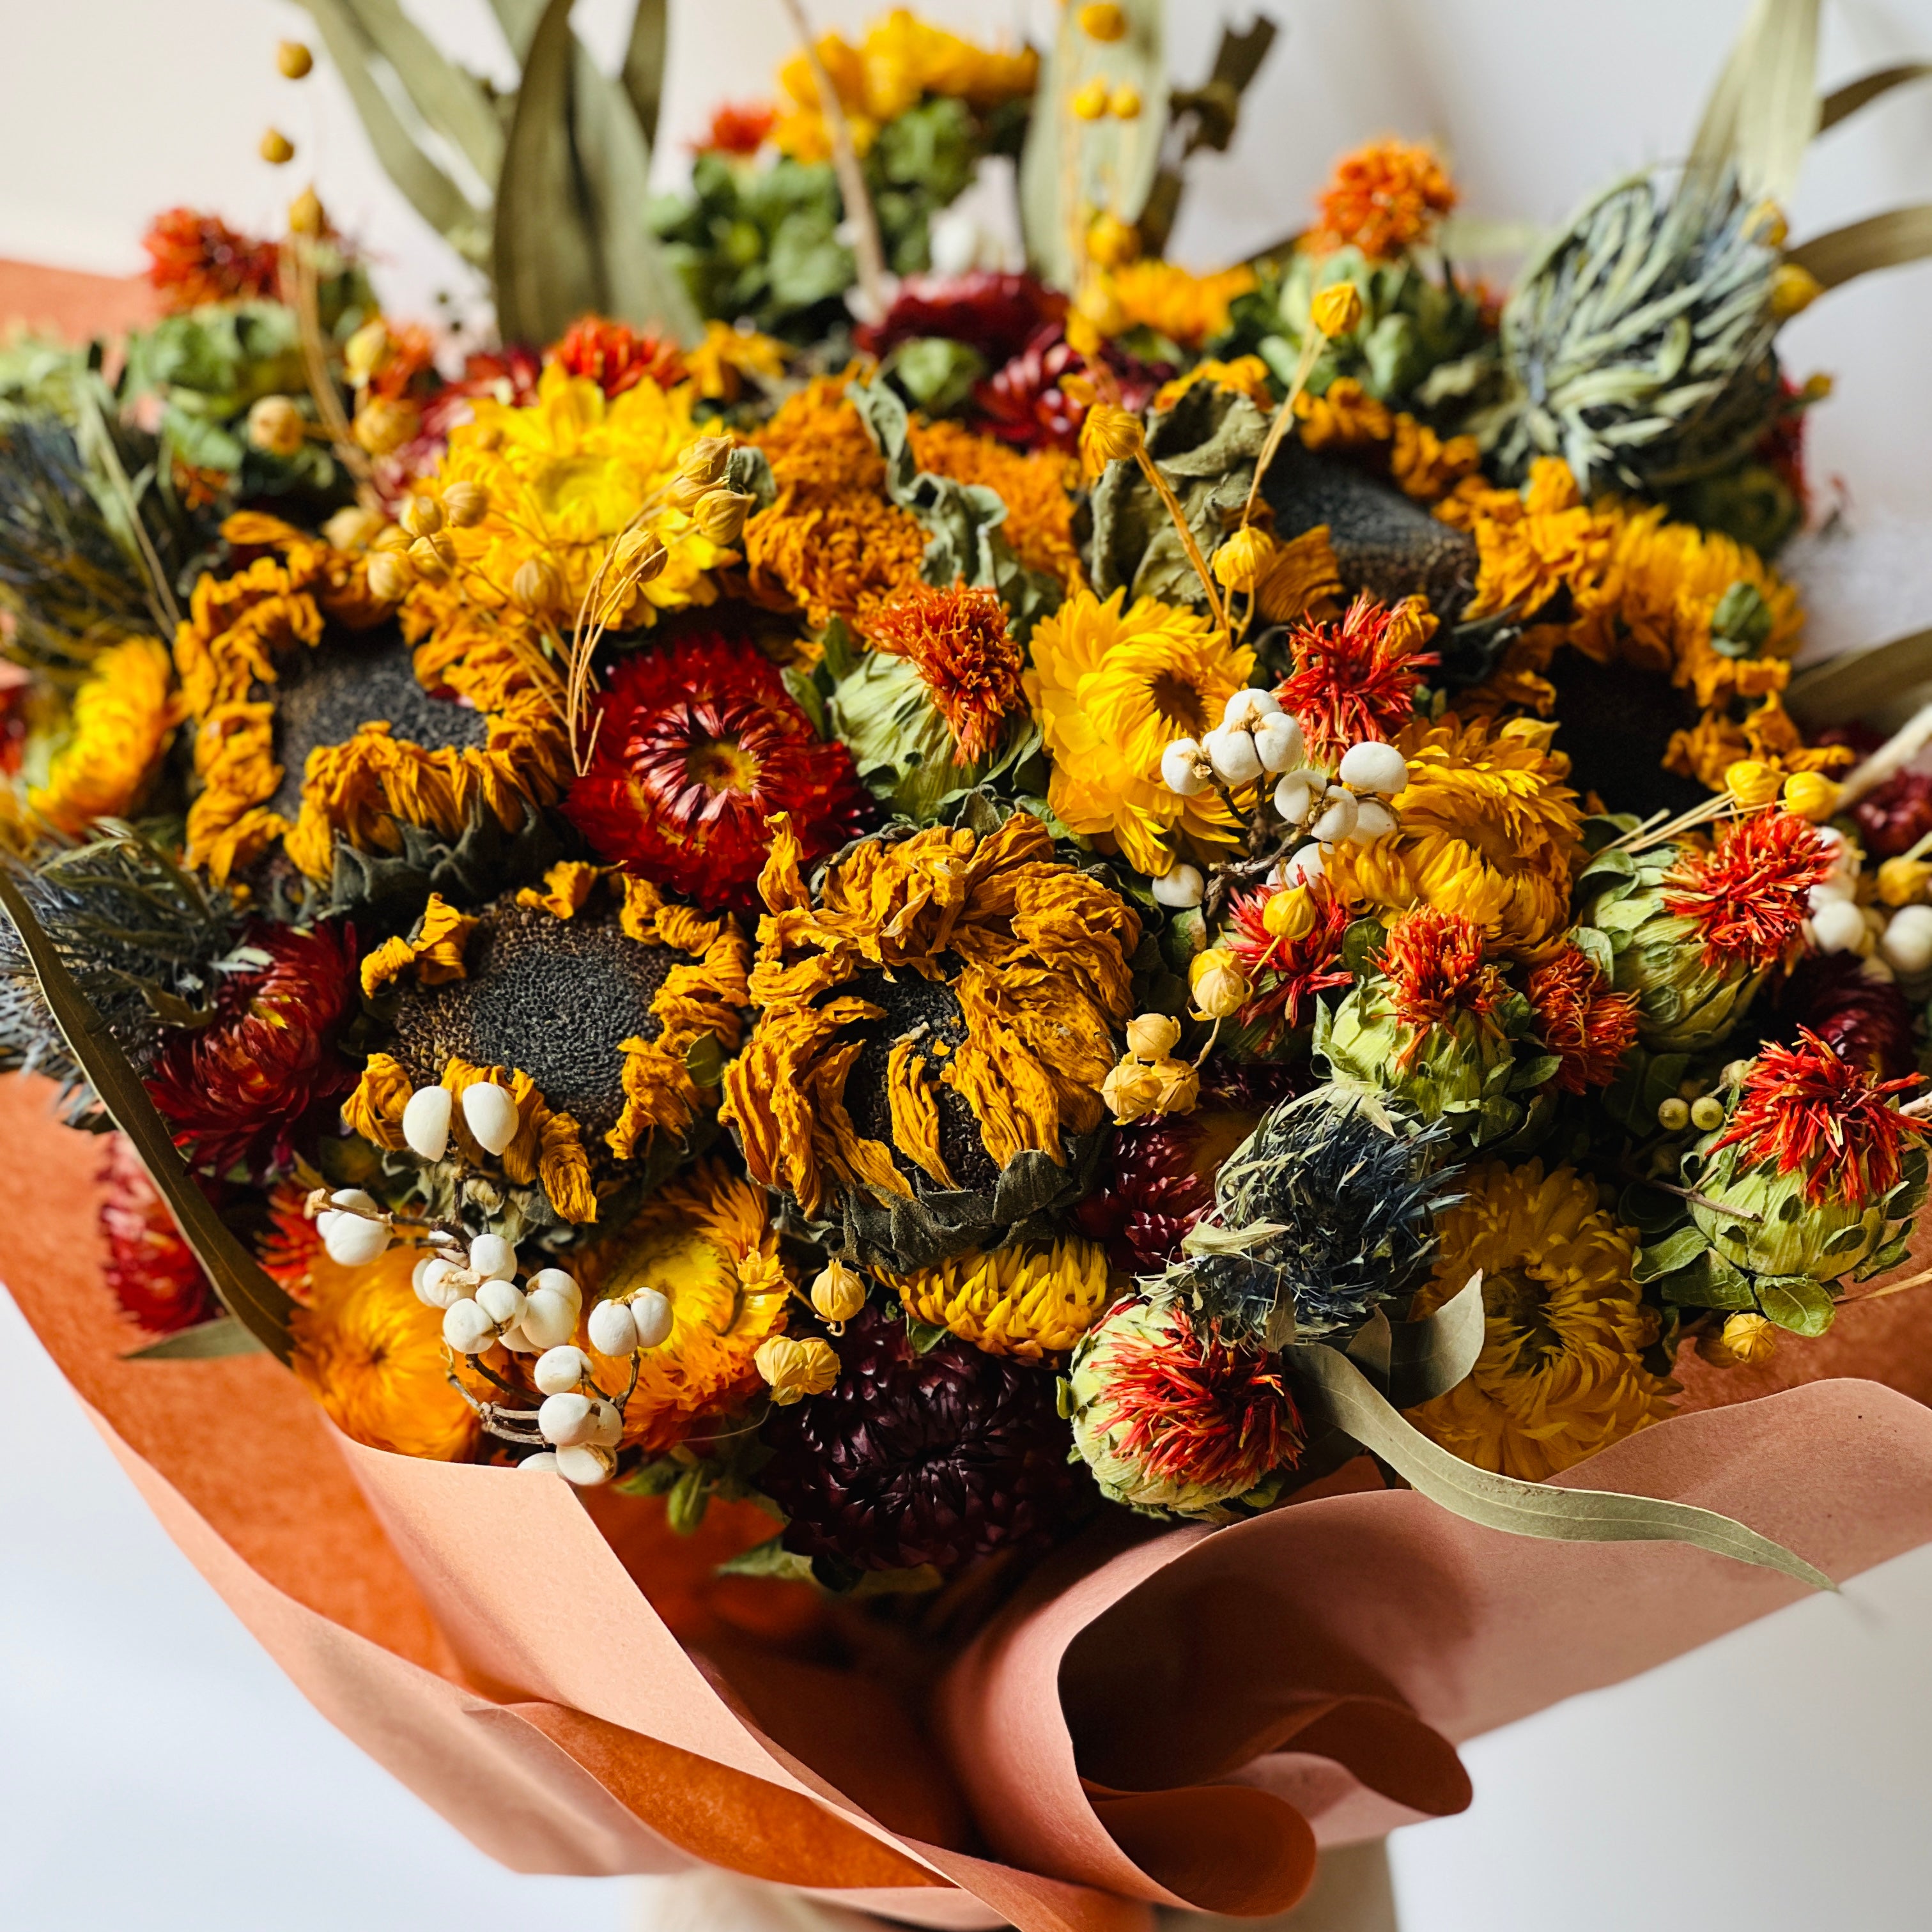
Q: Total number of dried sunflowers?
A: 5